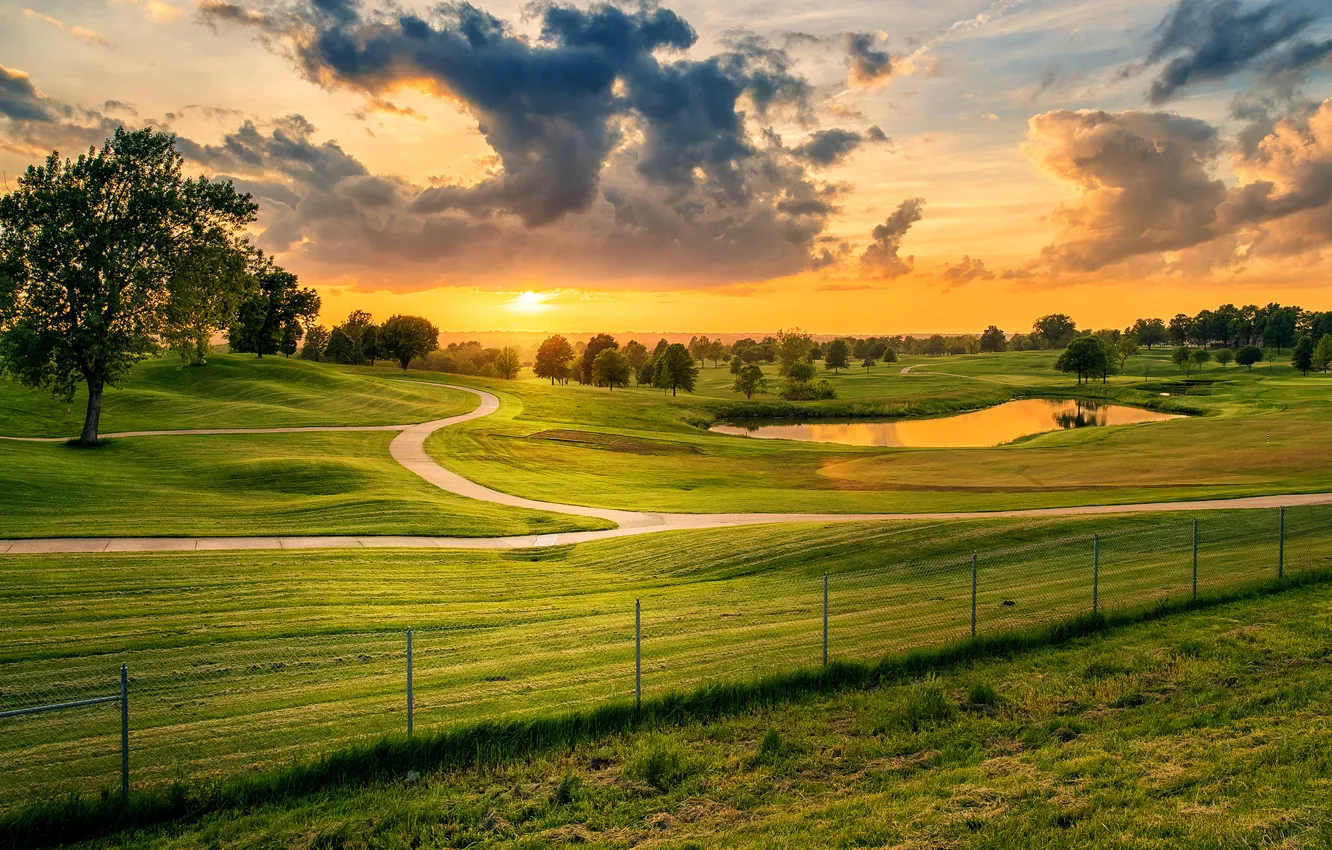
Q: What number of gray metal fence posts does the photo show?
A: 8